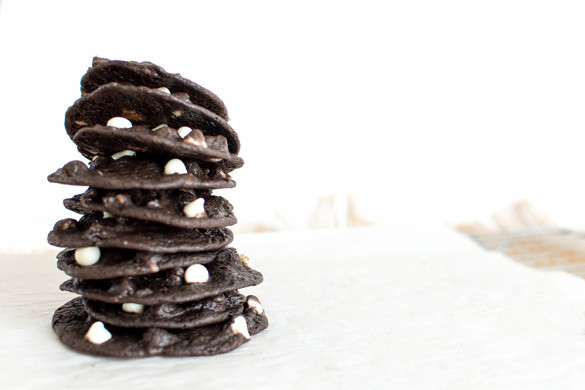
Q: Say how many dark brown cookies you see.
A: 10